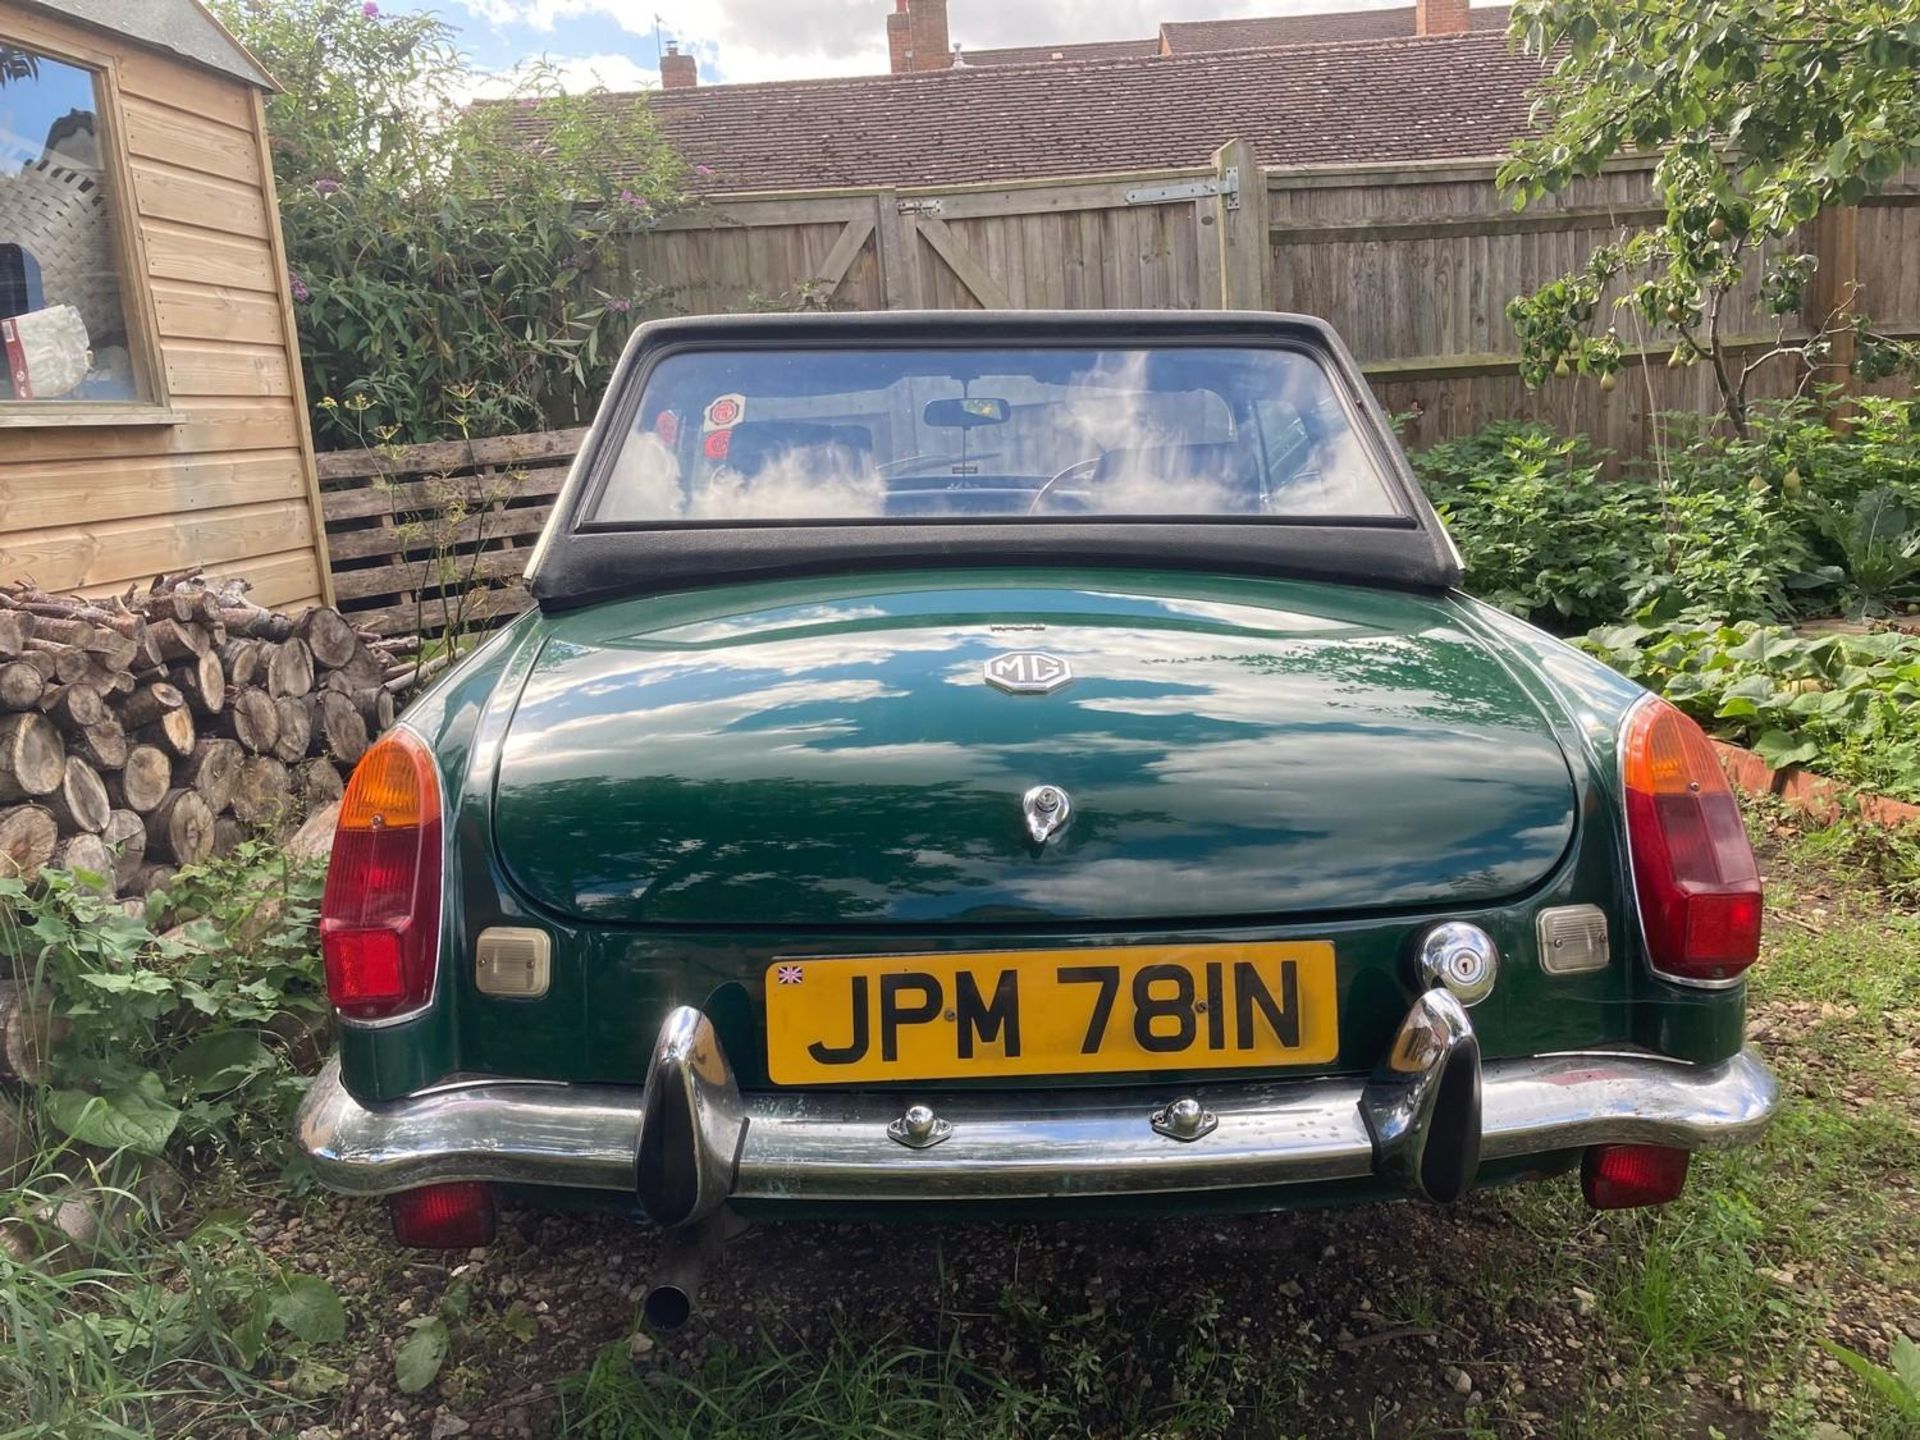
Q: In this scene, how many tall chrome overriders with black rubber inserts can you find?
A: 2